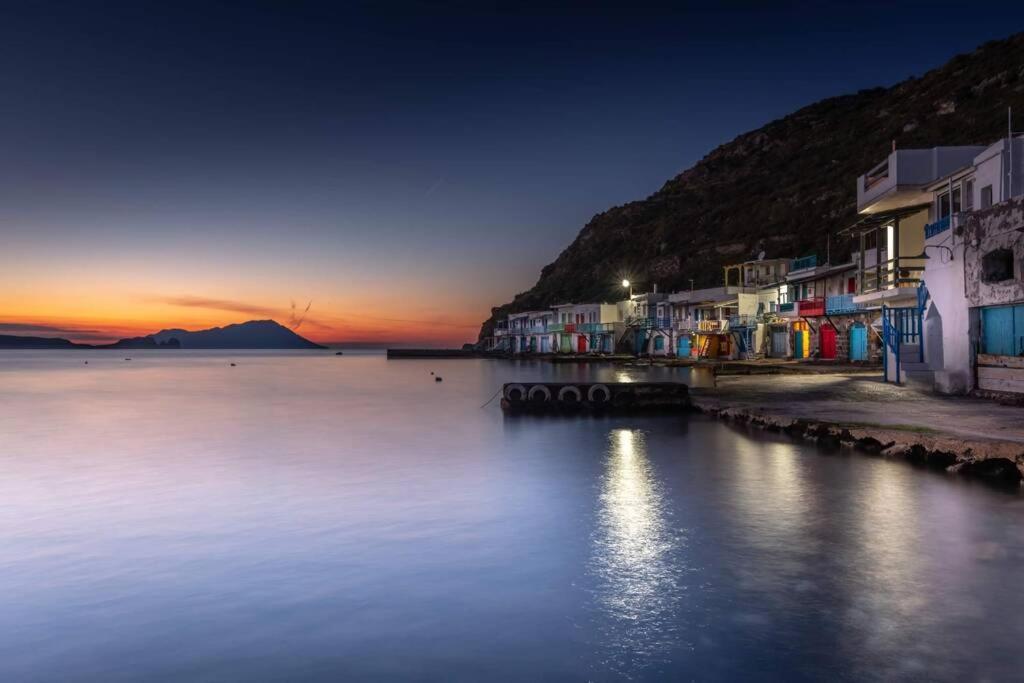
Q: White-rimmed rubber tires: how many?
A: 4